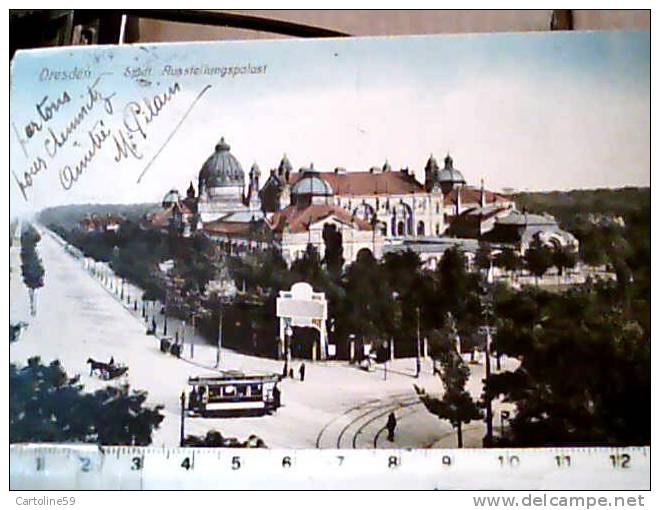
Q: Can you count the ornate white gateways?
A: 1